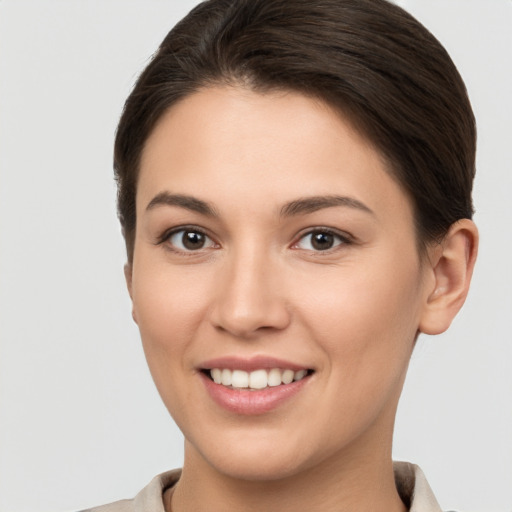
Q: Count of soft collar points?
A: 2